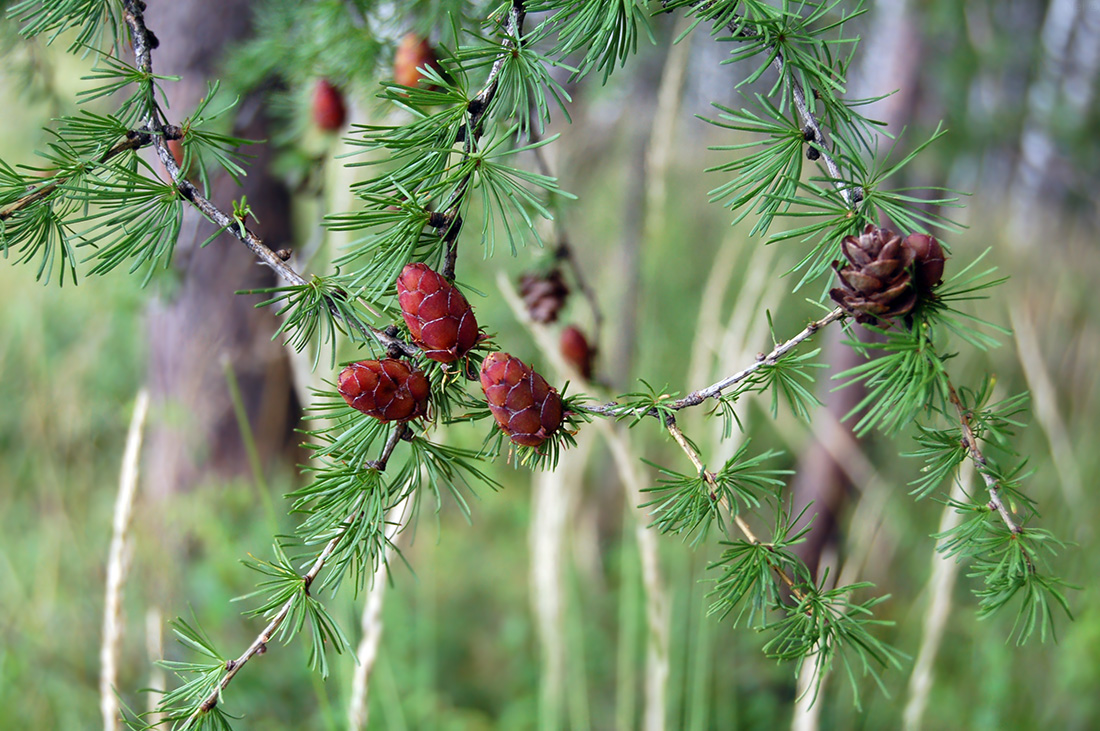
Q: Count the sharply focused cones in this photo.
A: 5